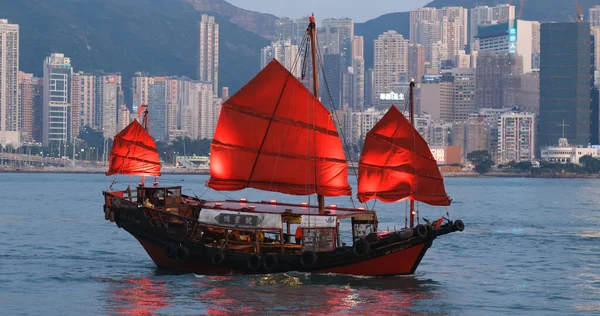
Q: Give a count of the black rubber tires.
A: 9